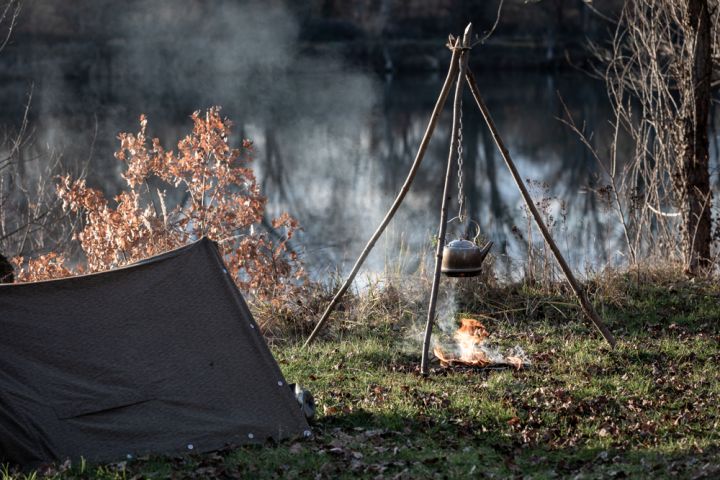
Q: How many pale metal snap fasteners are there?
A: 7